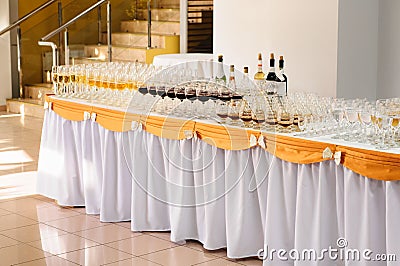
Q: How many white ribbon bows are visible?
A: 6